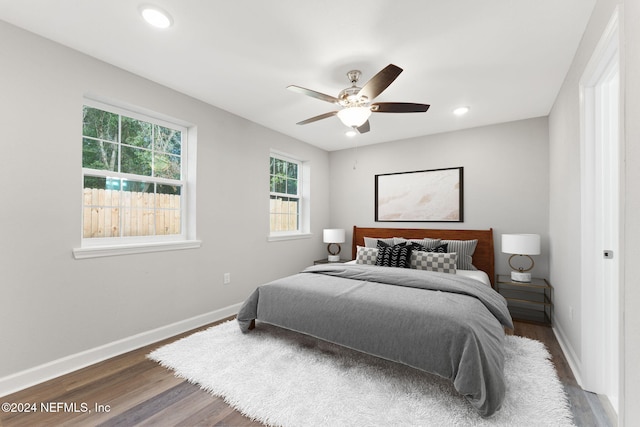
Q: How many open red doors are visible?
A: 0